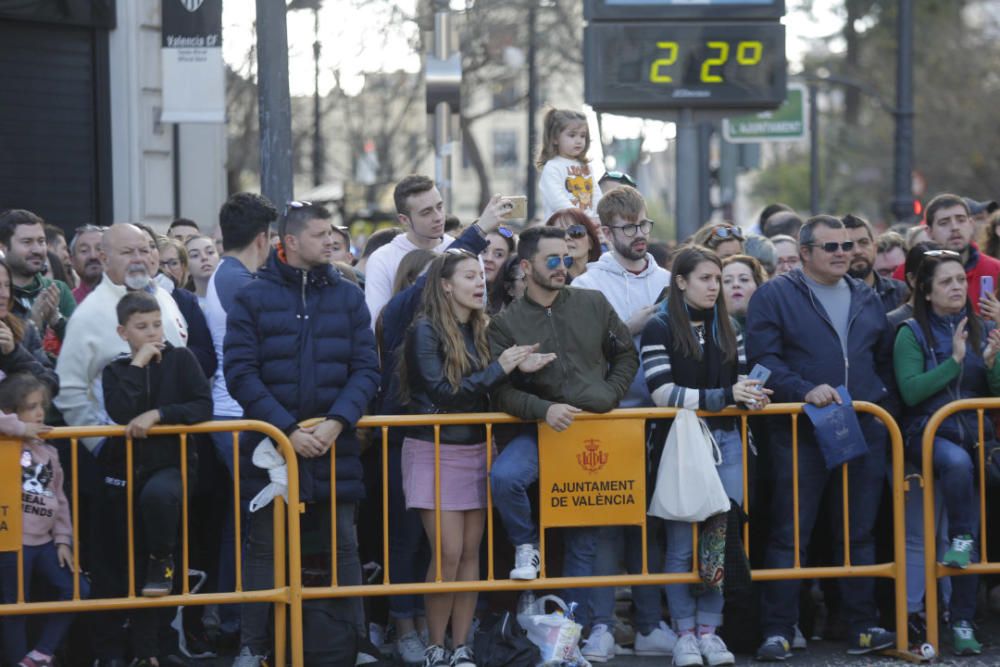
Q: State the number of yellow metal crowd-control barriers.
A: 3